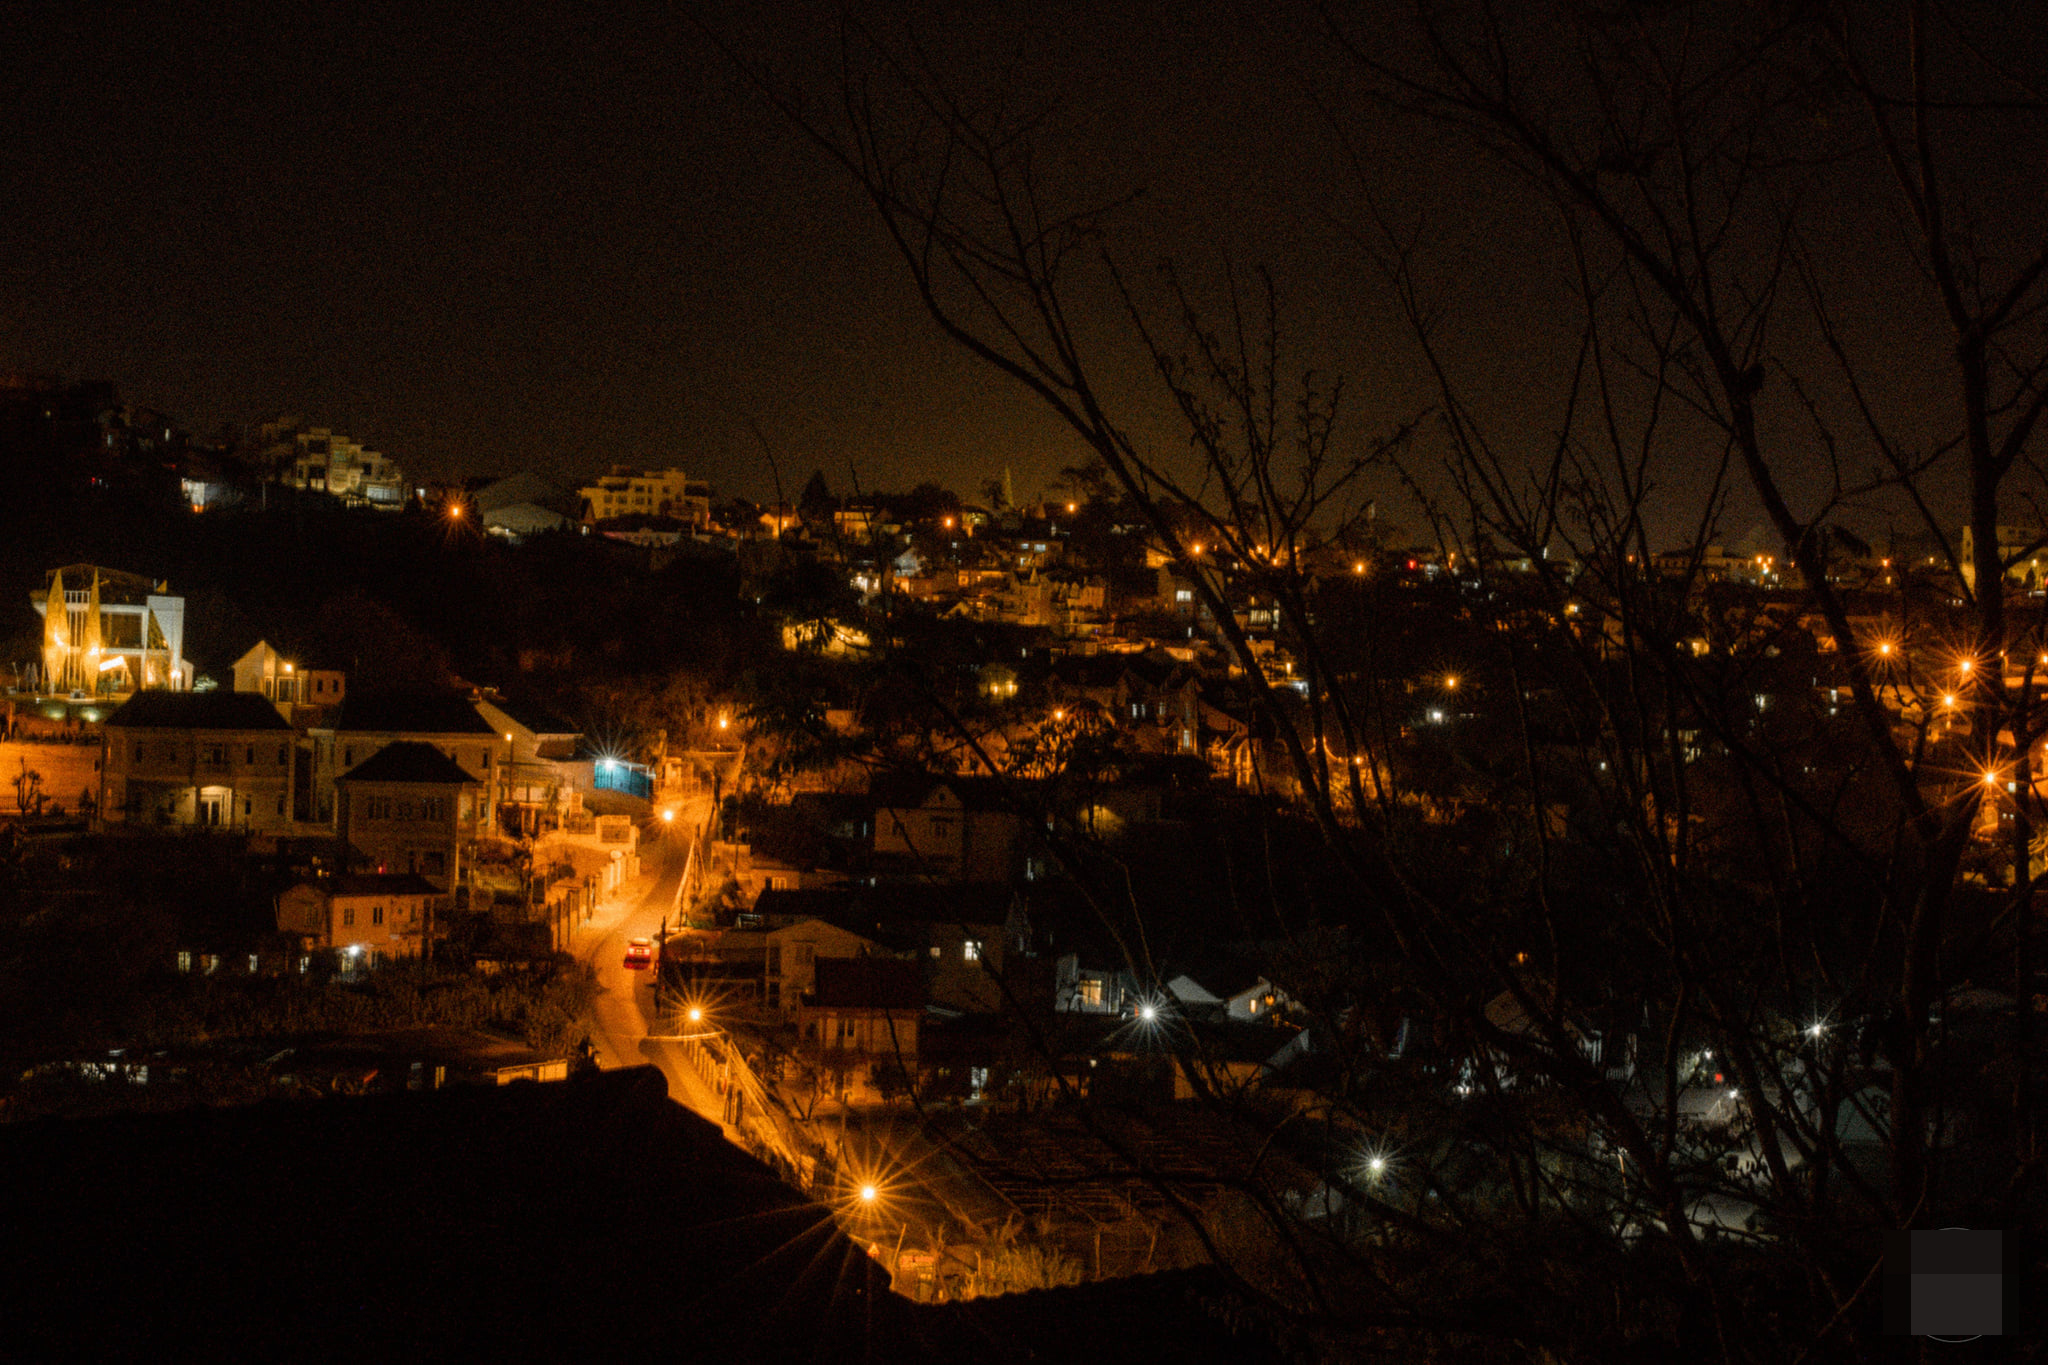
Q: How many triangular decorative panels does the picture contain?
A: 2